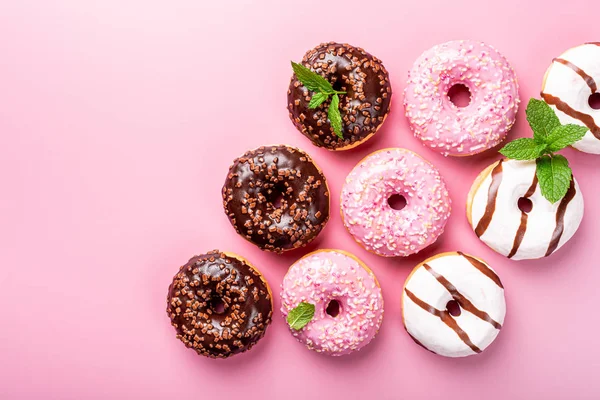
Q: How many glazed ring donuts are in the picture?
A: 9